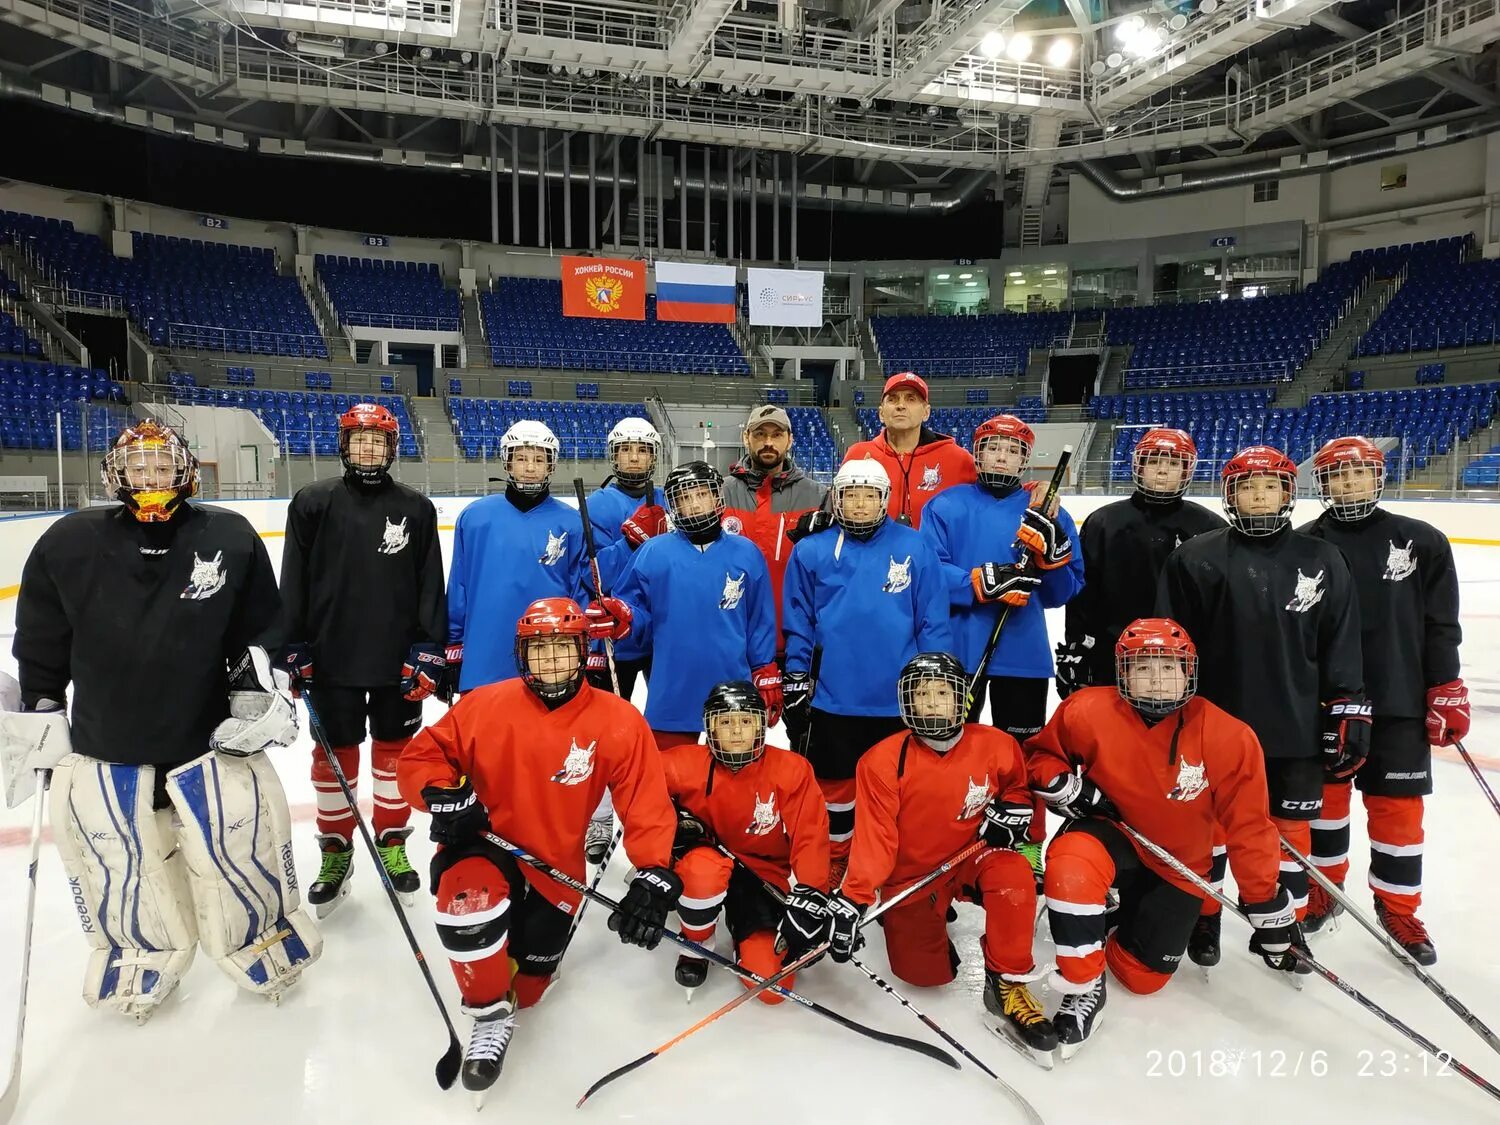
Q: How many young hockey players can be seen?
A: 14